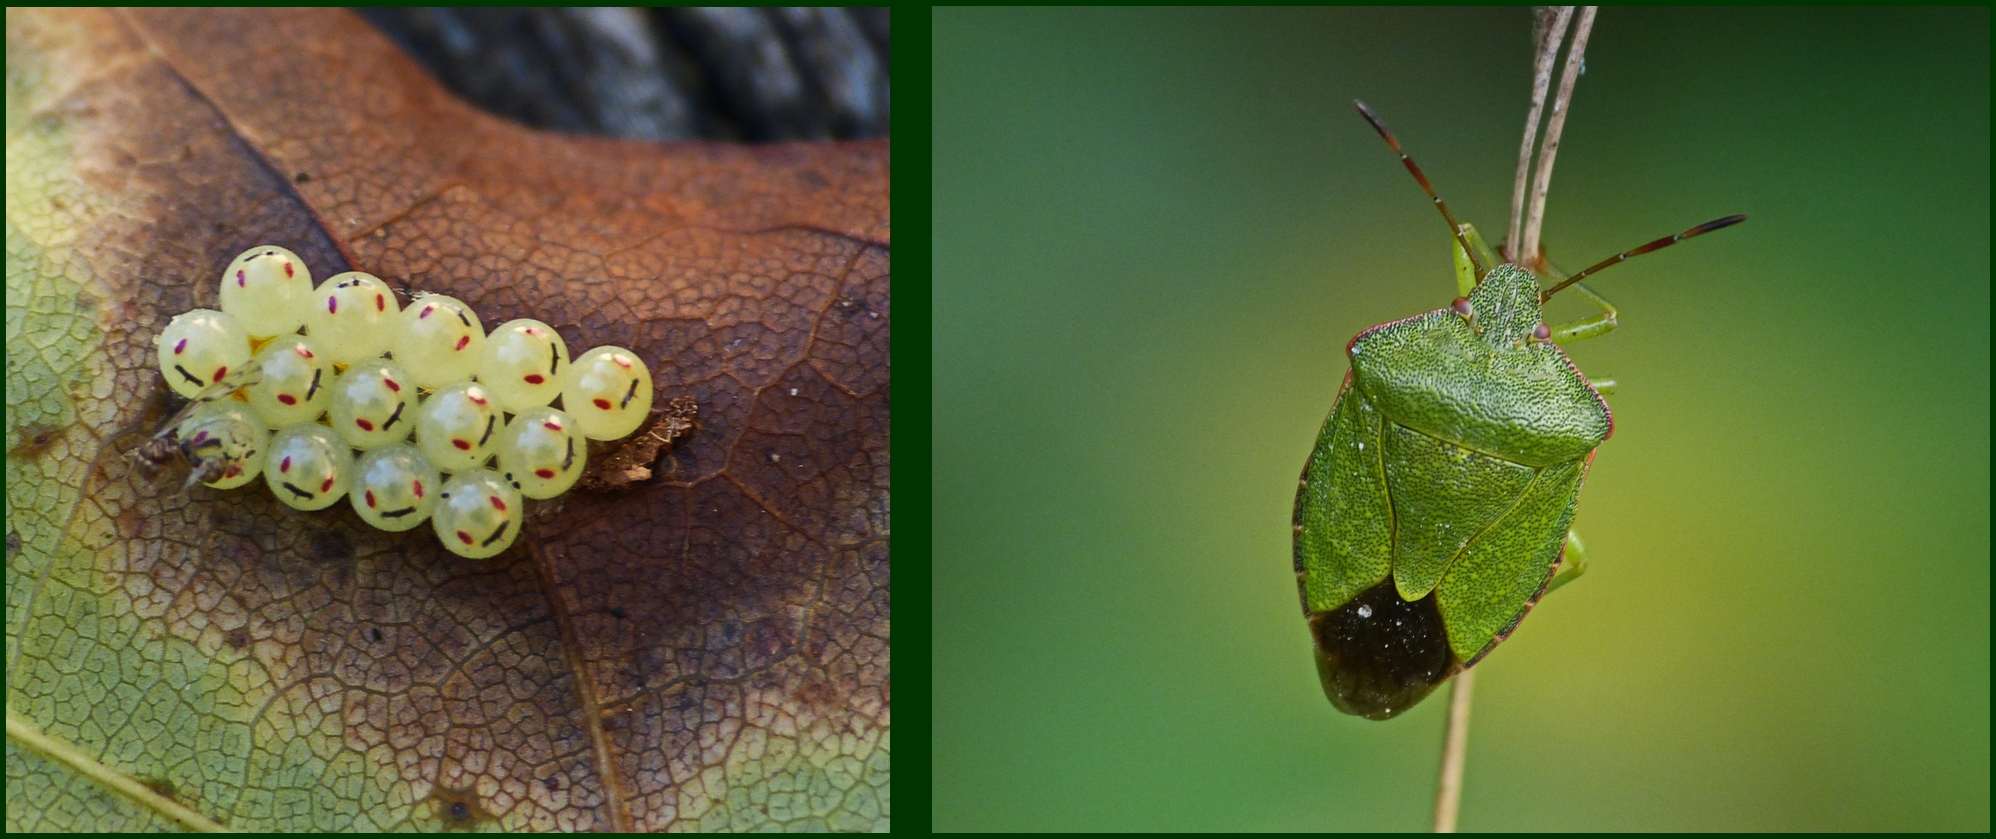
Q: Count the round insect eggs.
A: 14